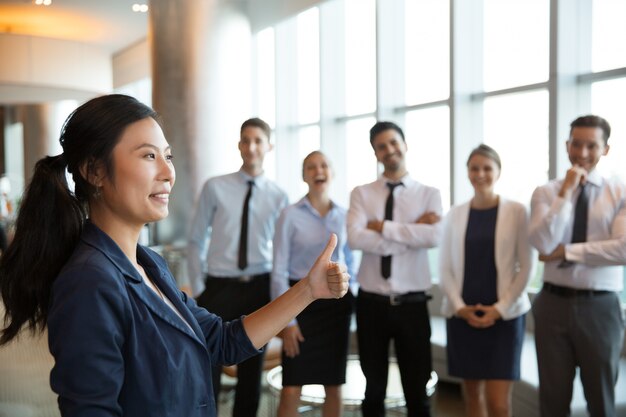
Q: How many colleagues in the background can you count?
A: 5